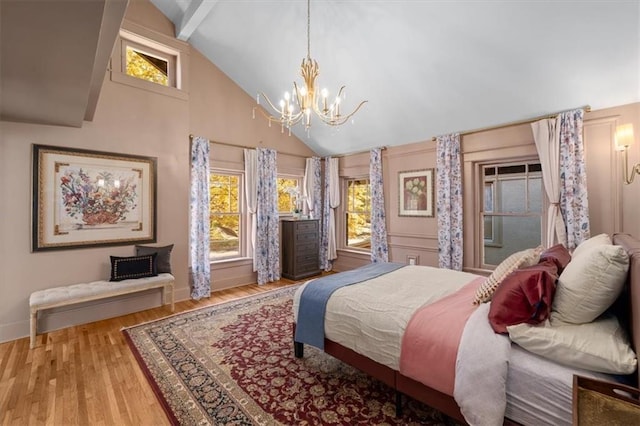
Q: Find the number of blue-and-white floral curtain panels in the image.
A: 7